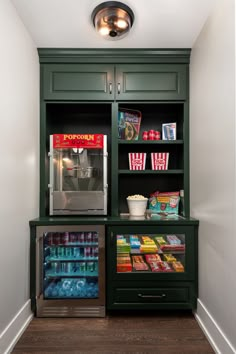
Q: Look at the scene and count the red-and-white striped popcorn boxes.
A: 2